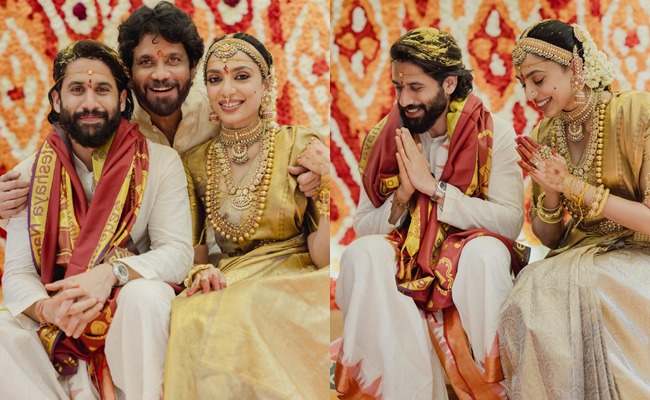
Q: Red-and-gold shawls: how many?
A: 2